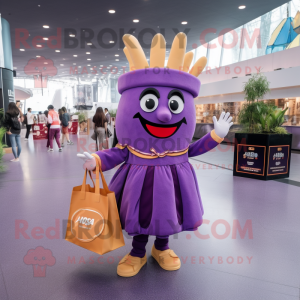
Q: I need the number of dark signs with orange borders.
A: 2